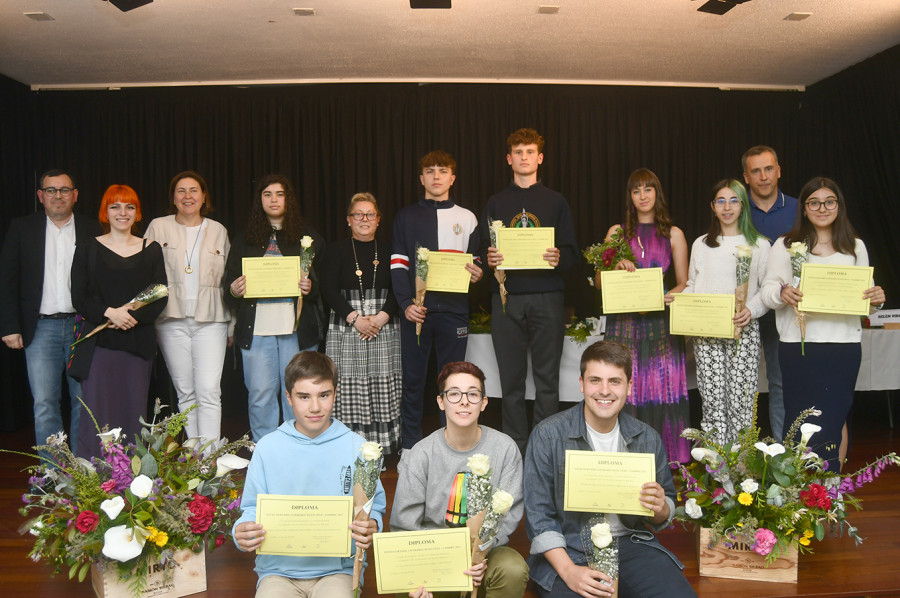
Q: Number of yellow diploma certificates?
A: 9